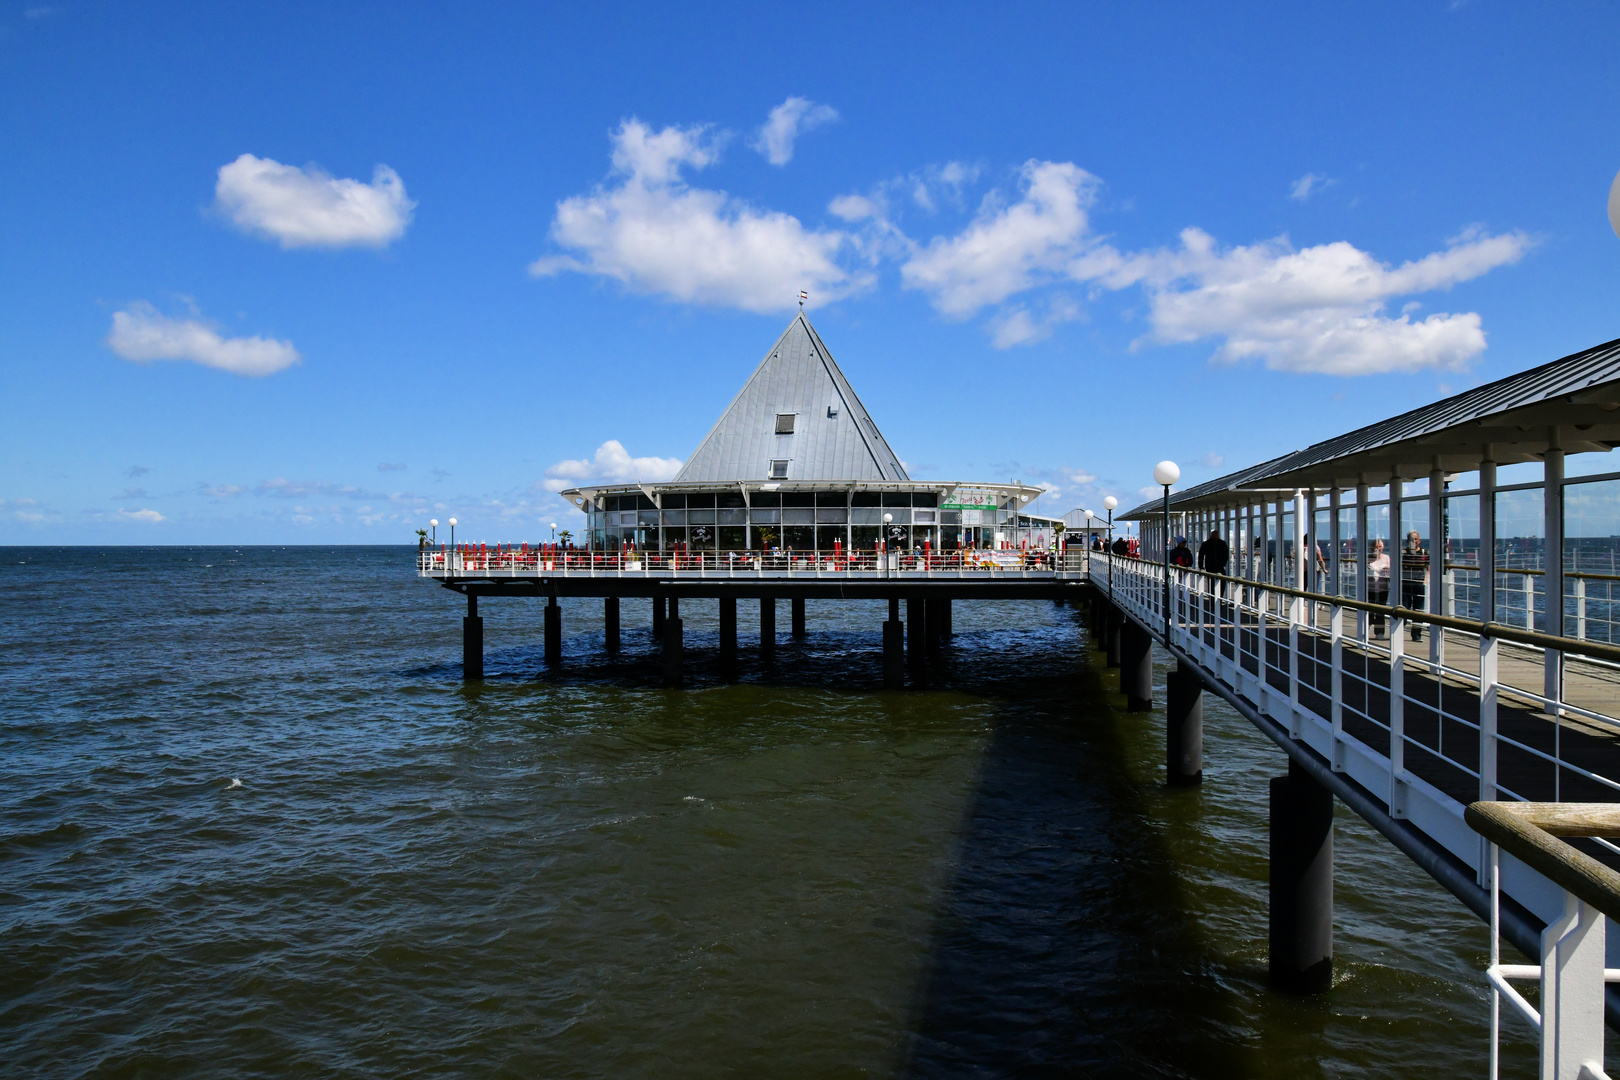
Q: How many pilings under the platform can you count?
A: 12